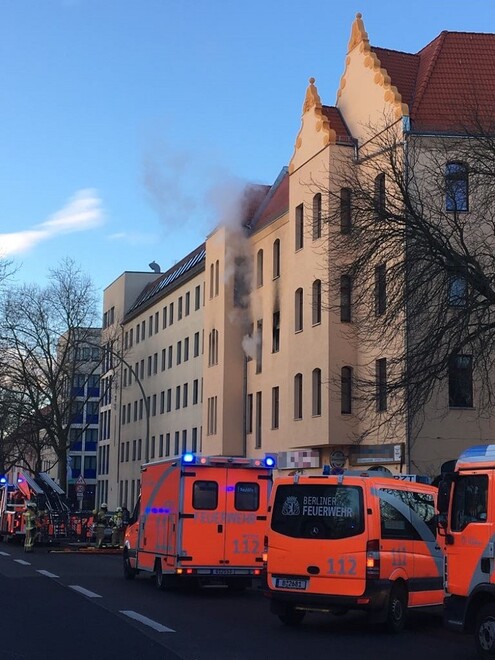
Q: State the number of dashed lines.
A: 5